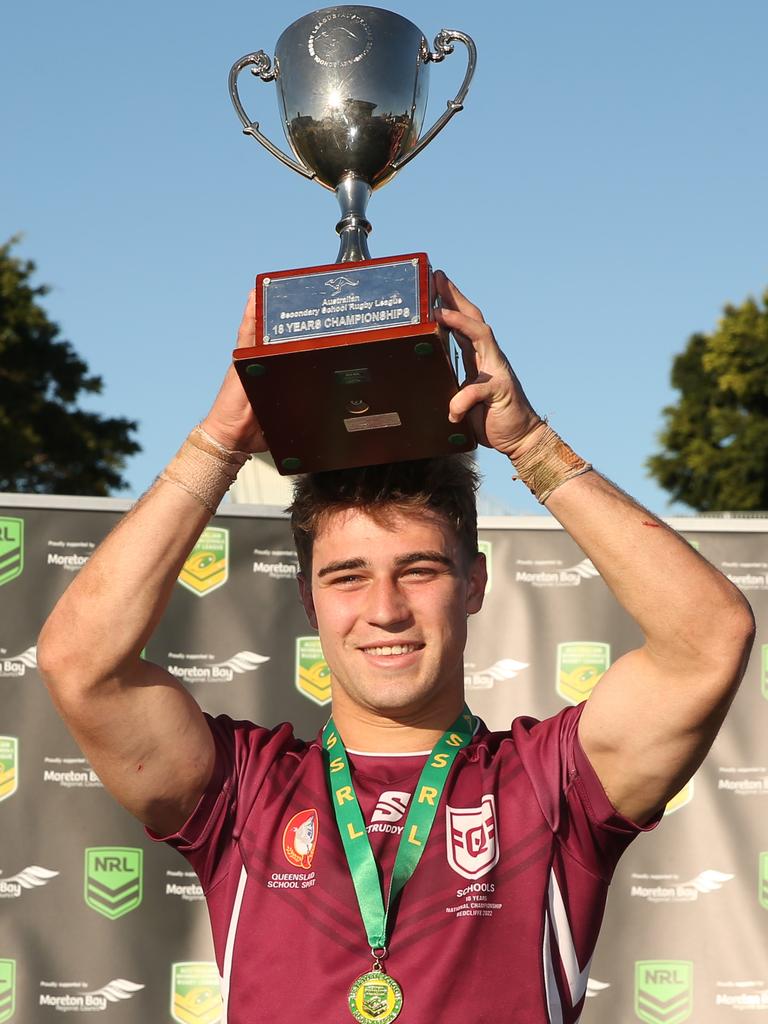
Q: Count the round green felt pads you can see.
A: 4